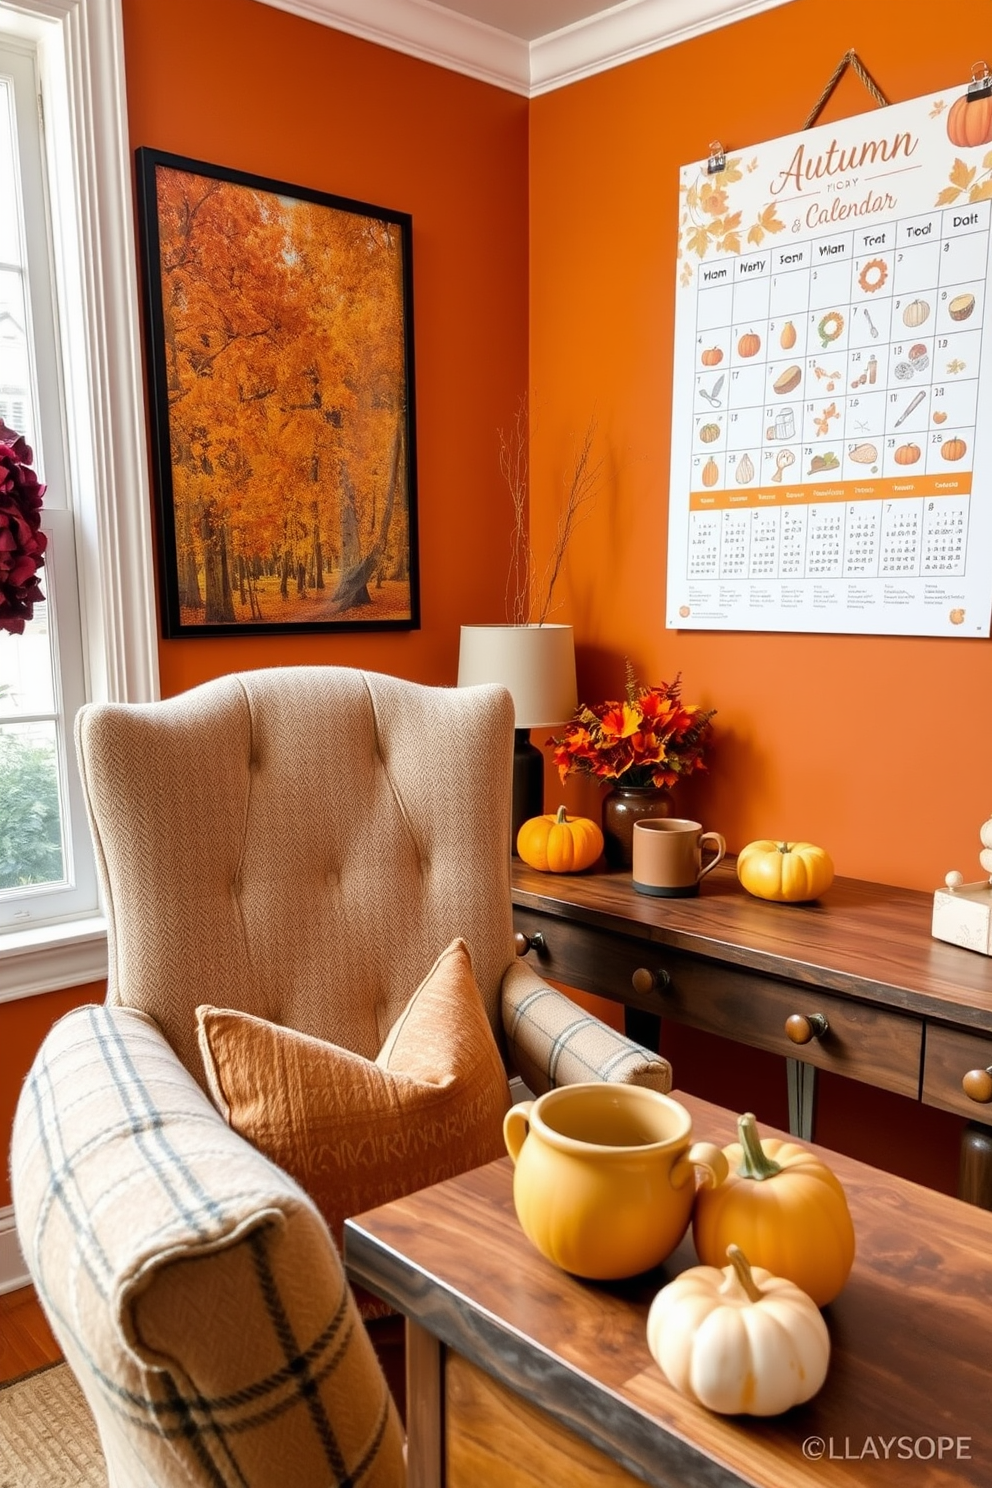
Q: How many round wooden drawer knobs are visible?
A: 4